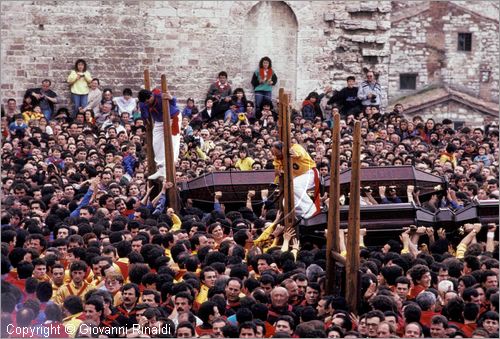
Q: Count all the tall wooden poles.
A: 6